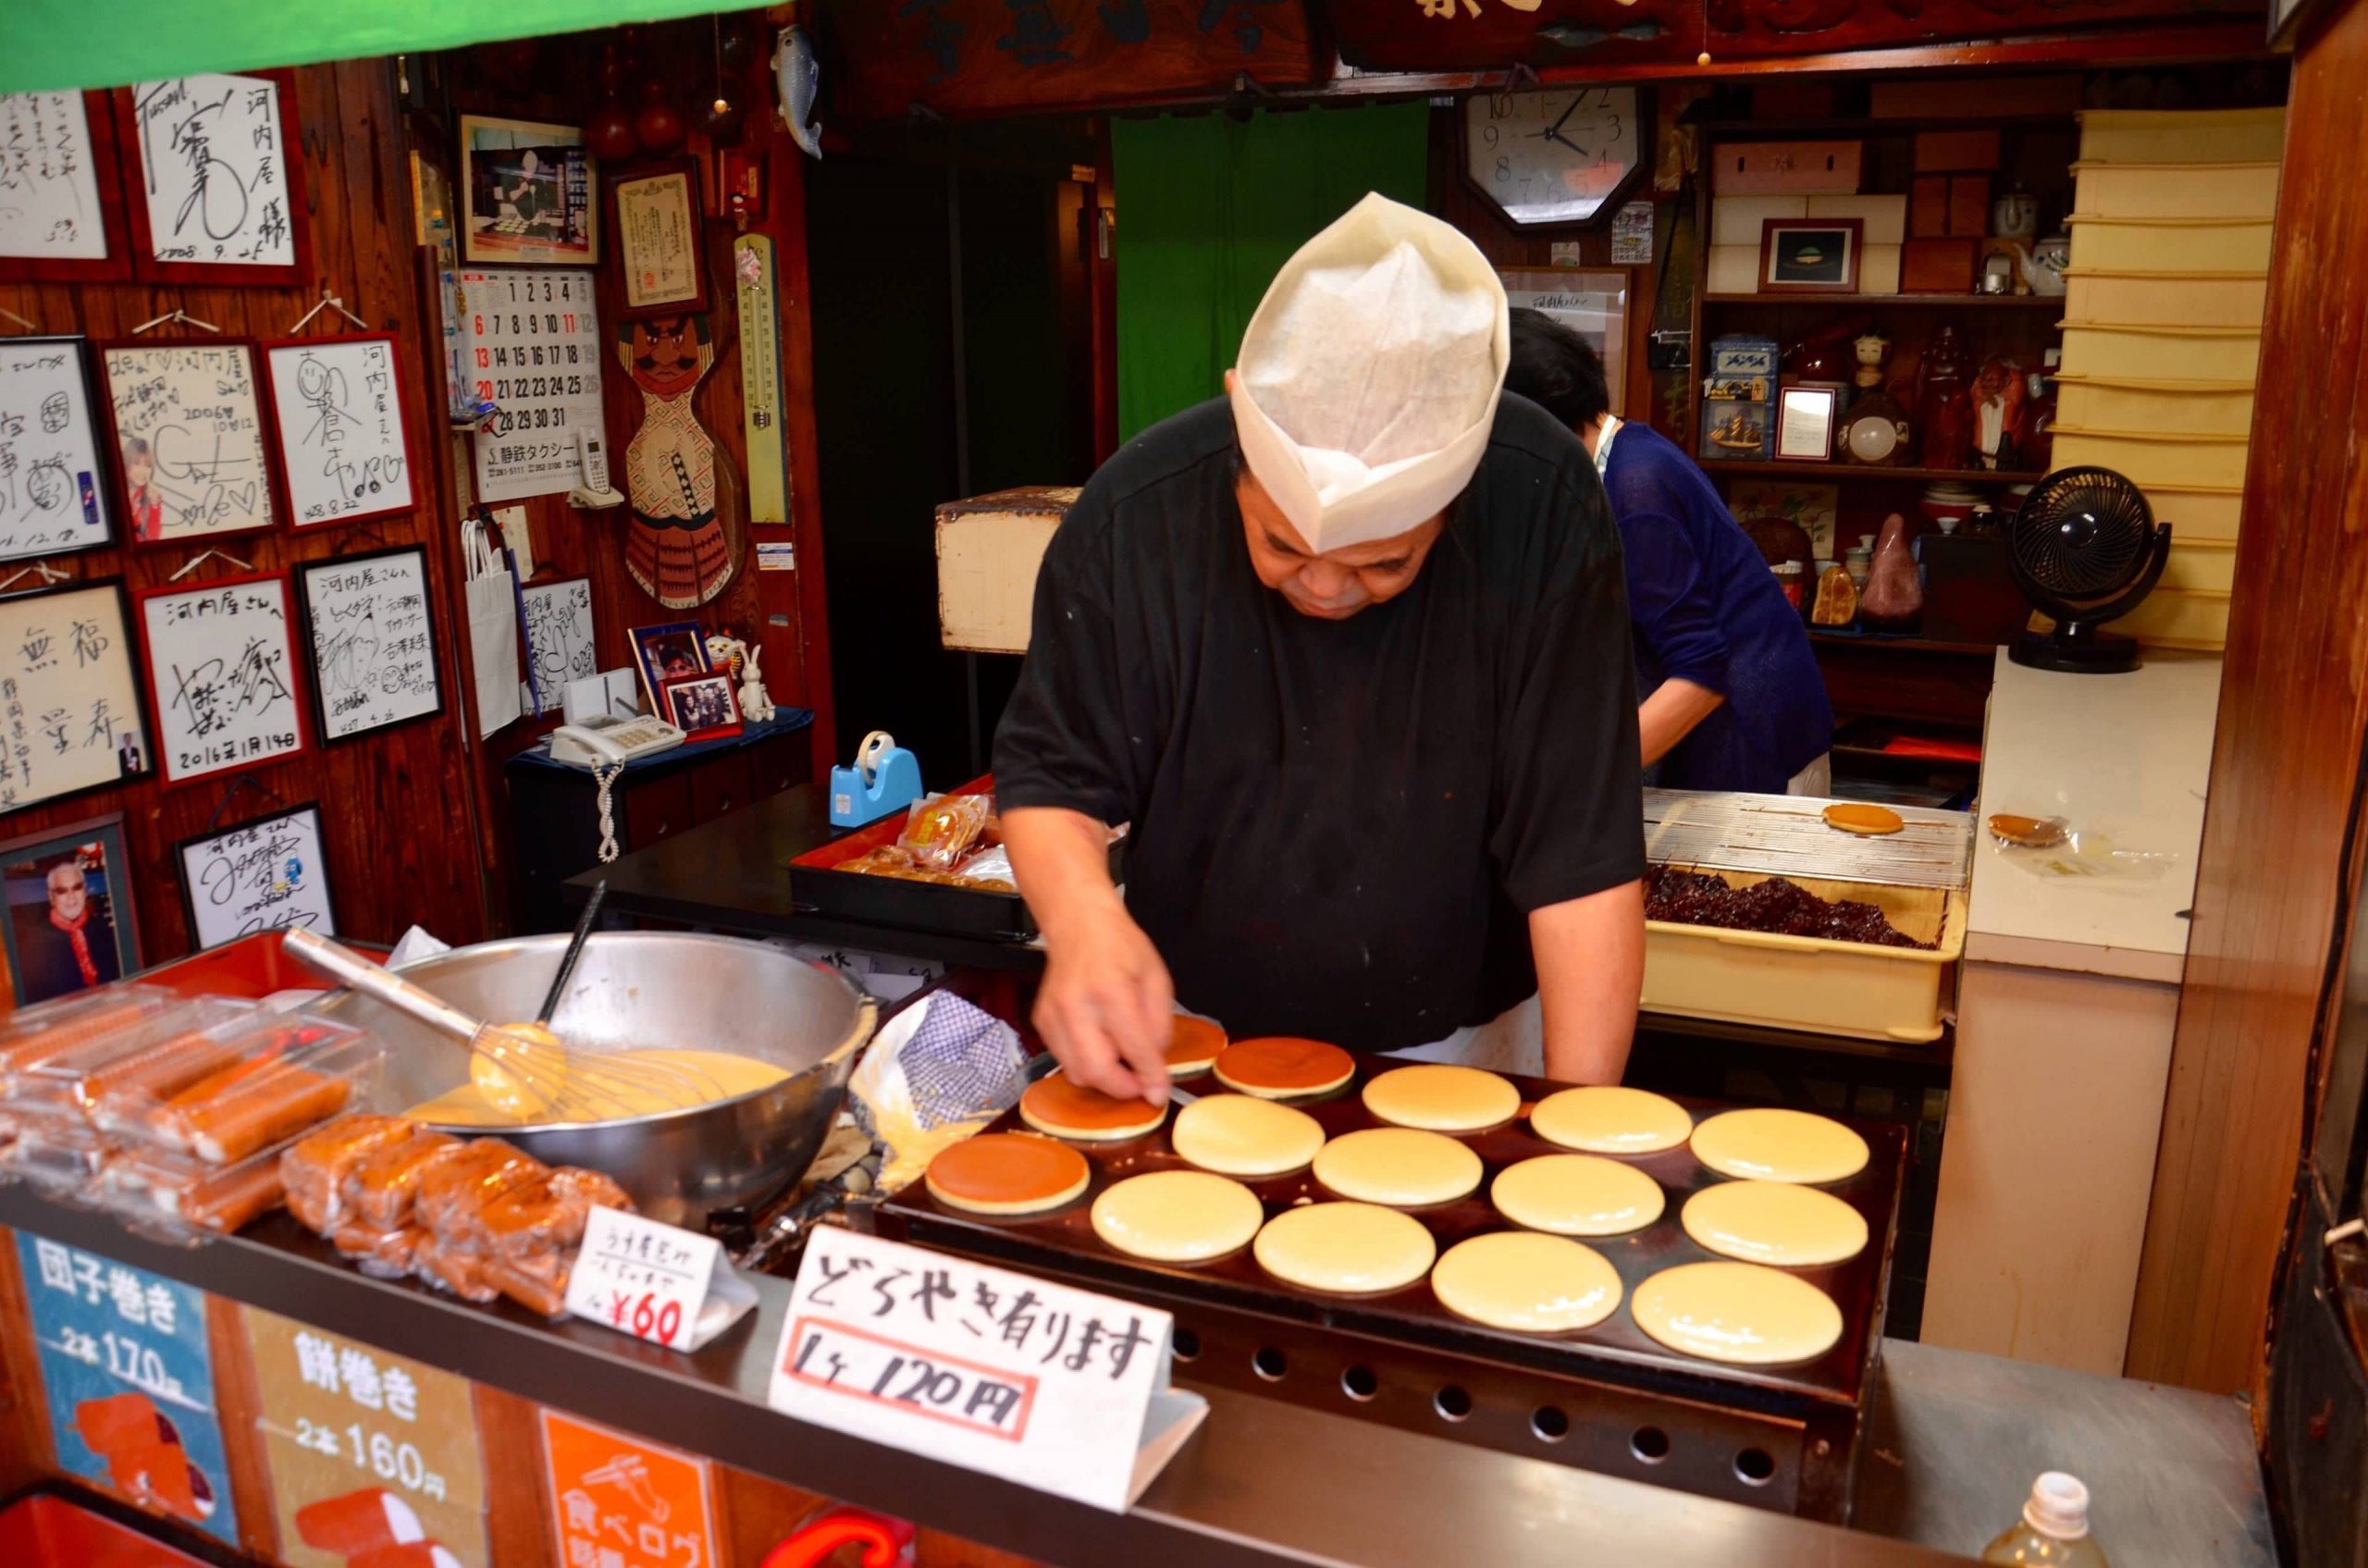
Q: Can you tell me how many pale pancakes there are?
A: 11